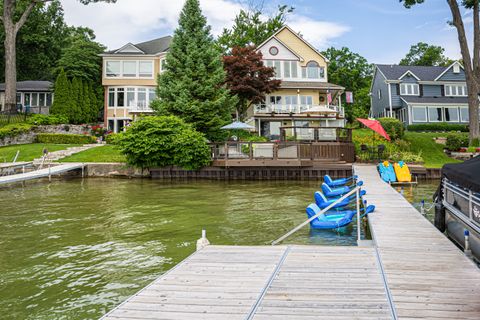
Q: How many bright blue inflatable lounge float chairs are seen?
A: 4